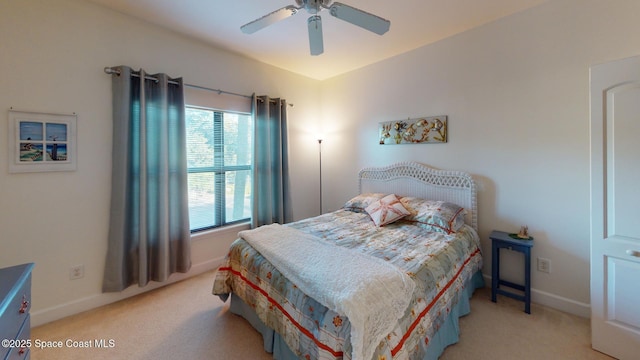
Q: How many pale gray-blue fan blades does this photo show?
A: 3